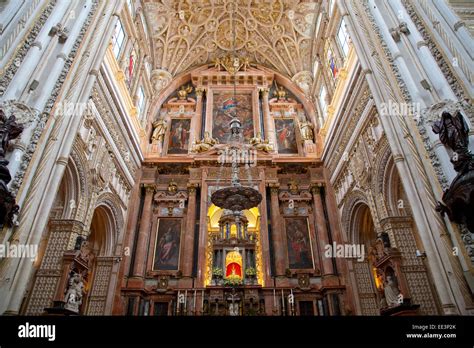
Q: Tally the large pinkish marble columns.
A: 4